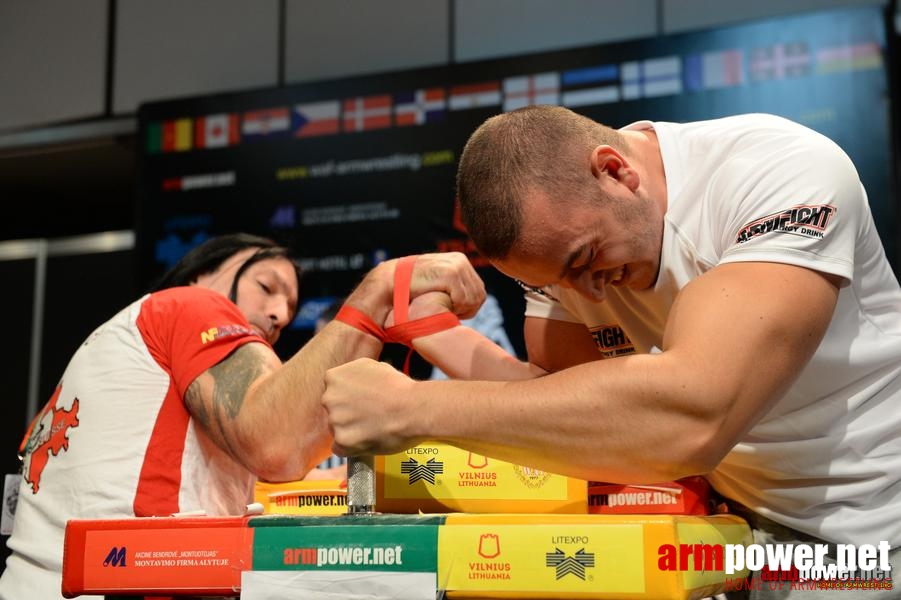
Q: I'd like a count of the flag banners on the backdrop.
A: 13